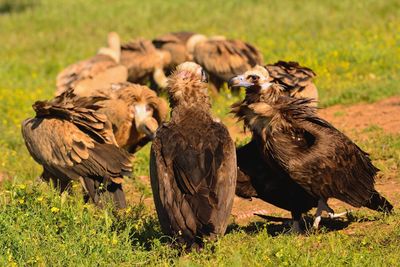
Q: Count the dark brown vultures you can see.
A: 2